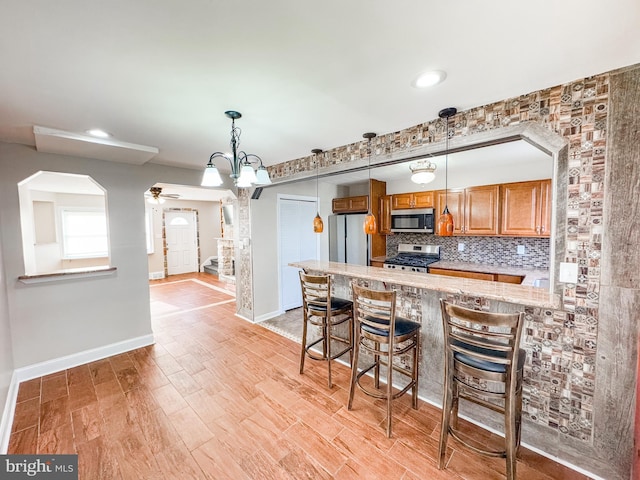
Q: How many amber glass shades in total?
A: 3